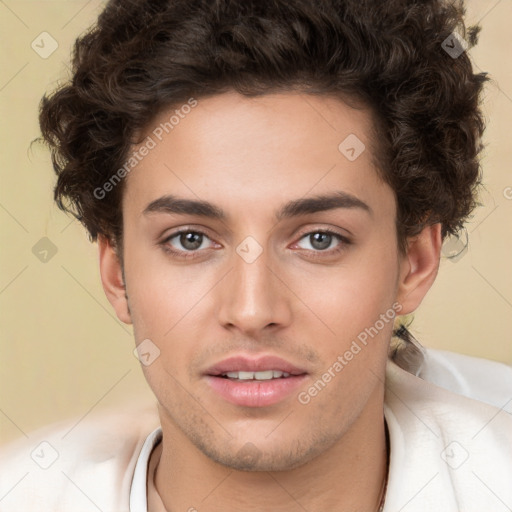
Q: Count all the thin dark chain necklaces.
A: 1